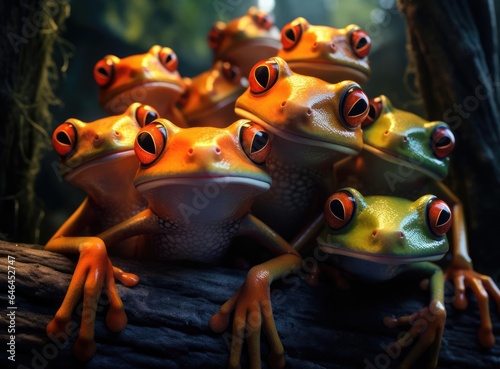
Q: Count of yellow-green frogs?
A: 2